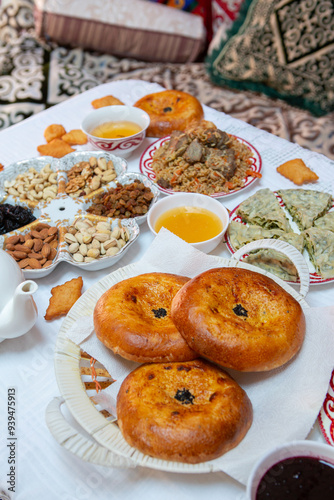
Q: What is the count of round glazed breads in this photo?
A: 4